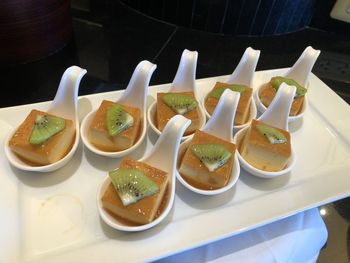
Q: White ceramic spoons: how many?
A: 8